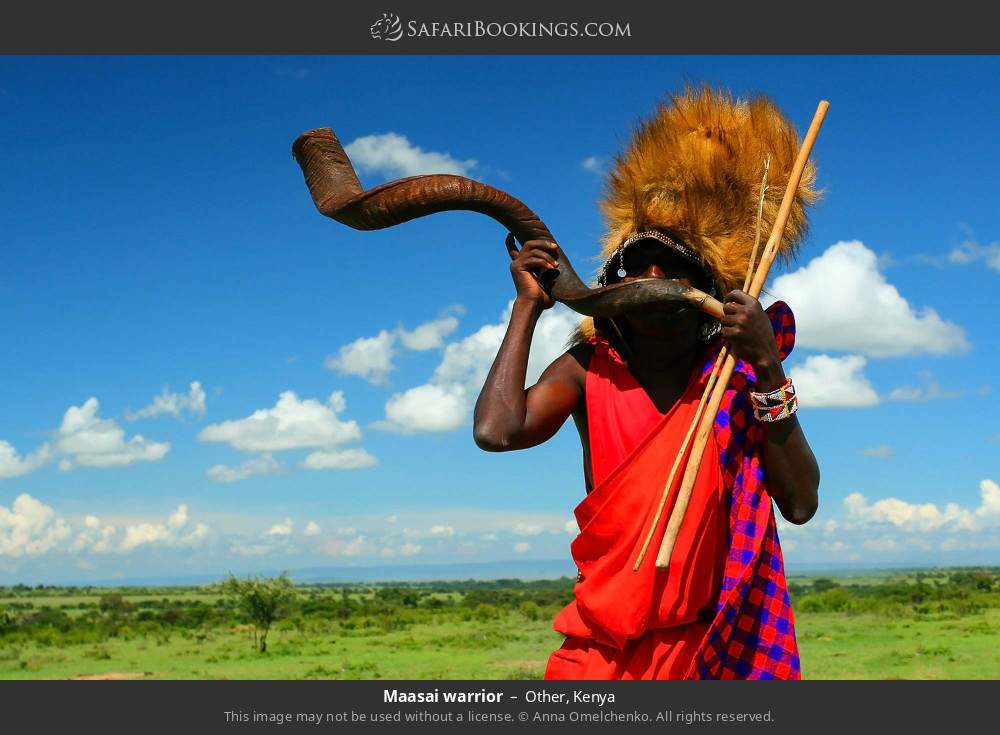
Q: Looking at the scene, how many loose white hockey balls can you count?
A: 0